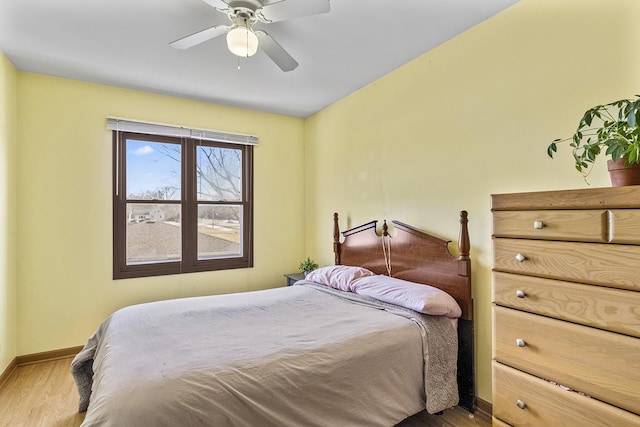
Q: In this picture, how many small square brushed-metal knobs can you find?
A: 5